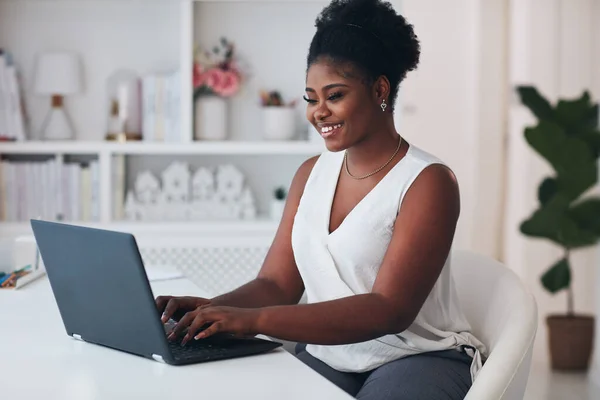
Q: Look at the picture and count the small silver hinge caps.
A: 2